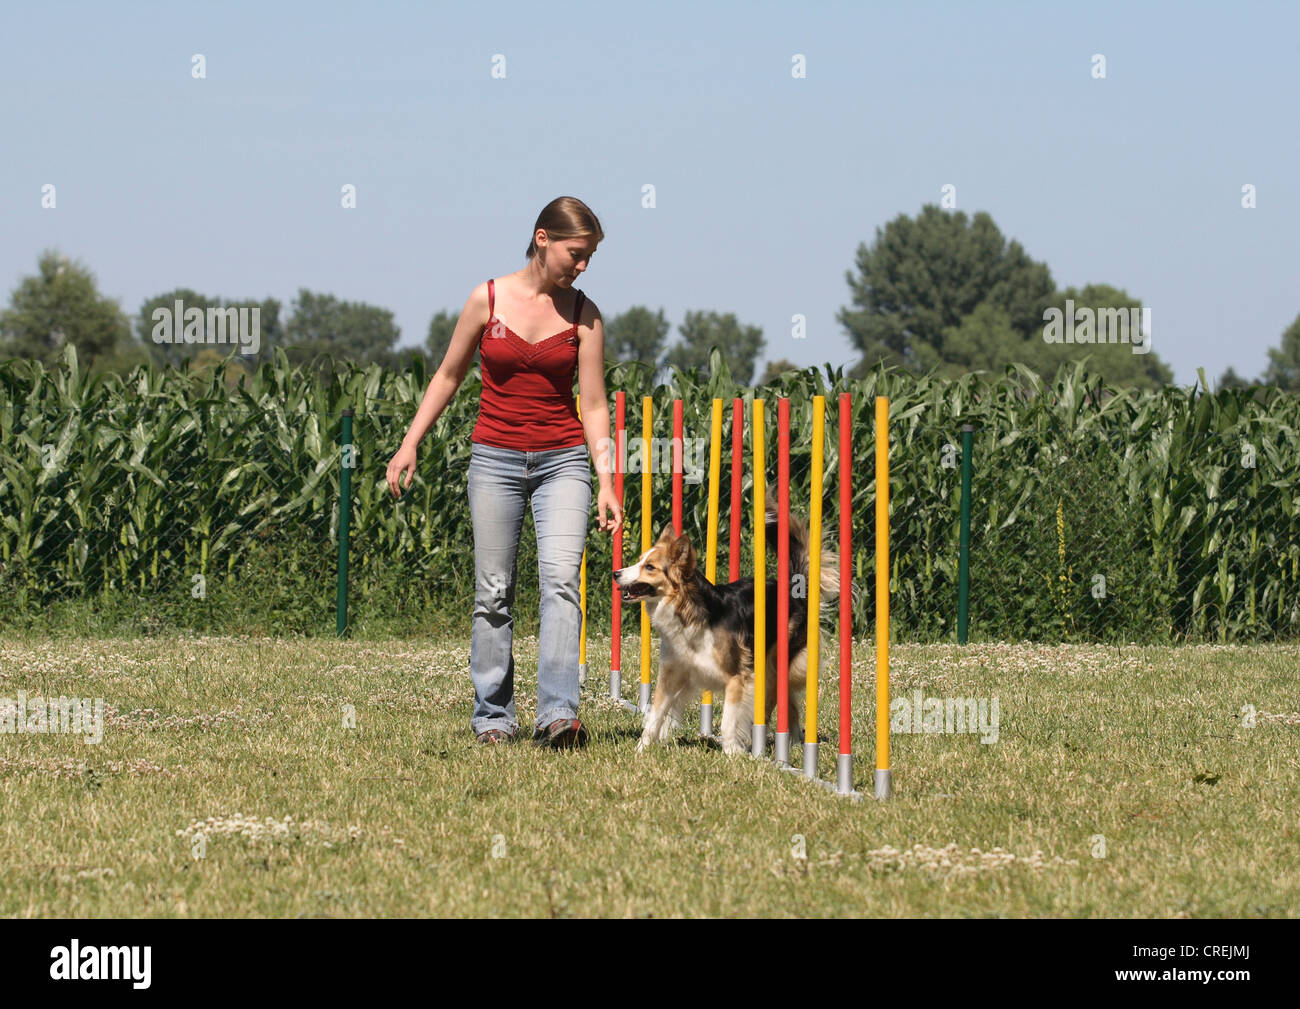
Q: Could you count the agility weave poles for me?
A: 11